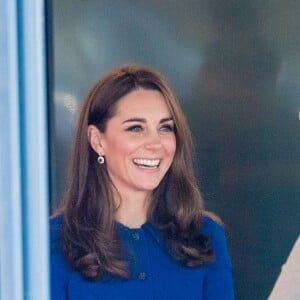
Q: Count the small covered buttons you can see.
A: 2